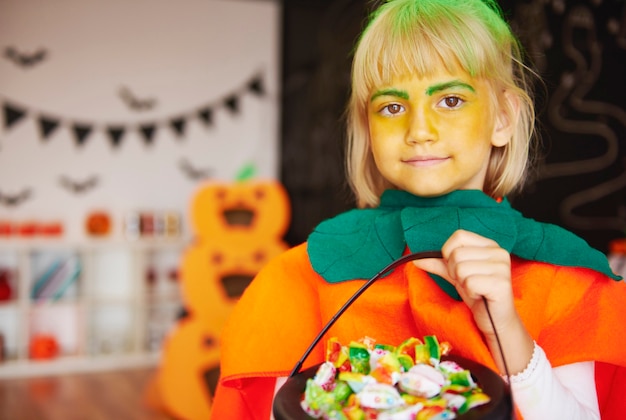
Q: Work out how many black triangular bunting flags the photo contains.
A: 9